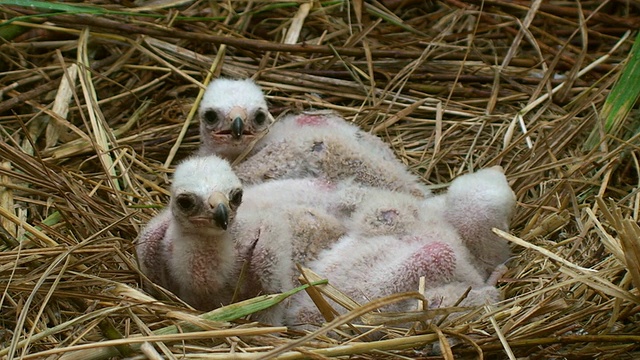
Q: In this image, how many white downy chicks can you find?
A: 3